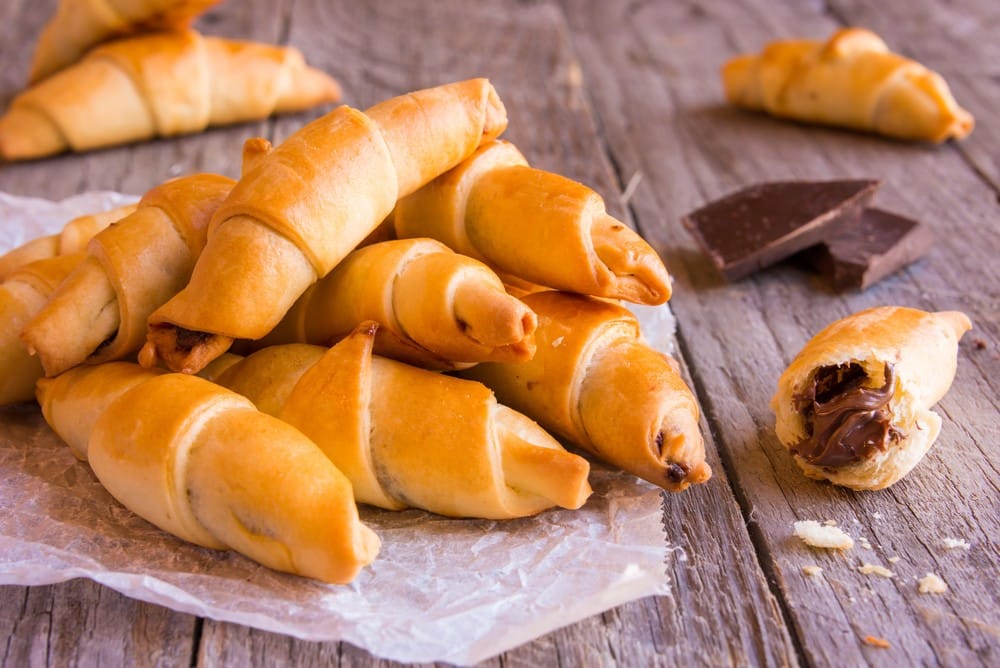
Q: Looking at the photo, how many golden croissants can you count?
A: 13